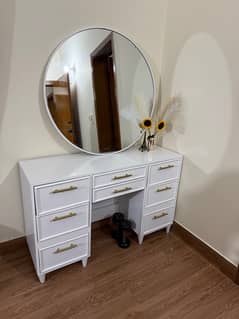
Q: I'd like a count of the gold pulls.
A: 8